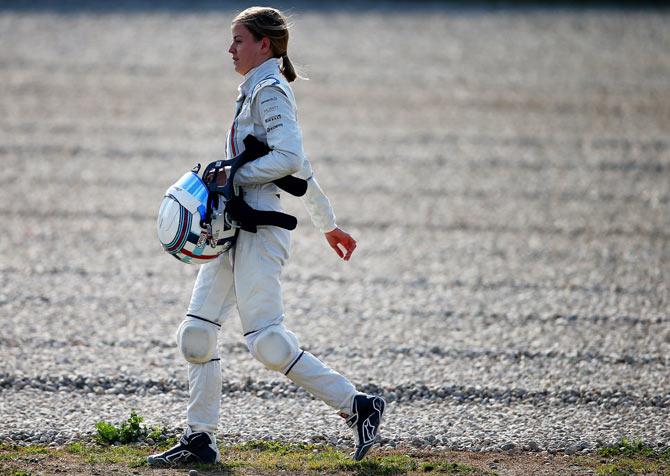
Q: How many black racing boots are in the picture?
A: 2